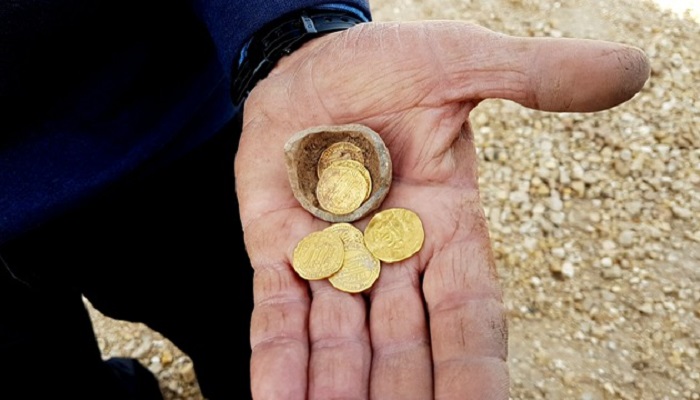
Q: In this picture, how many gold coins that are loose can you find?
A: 4